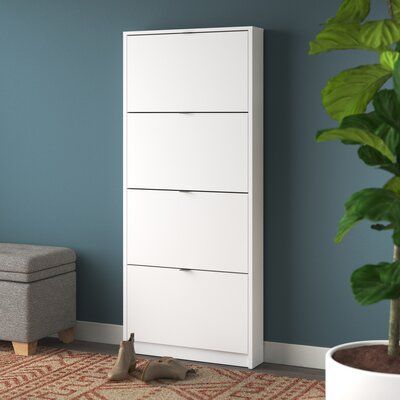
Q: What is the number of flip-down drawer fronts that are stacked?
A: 4